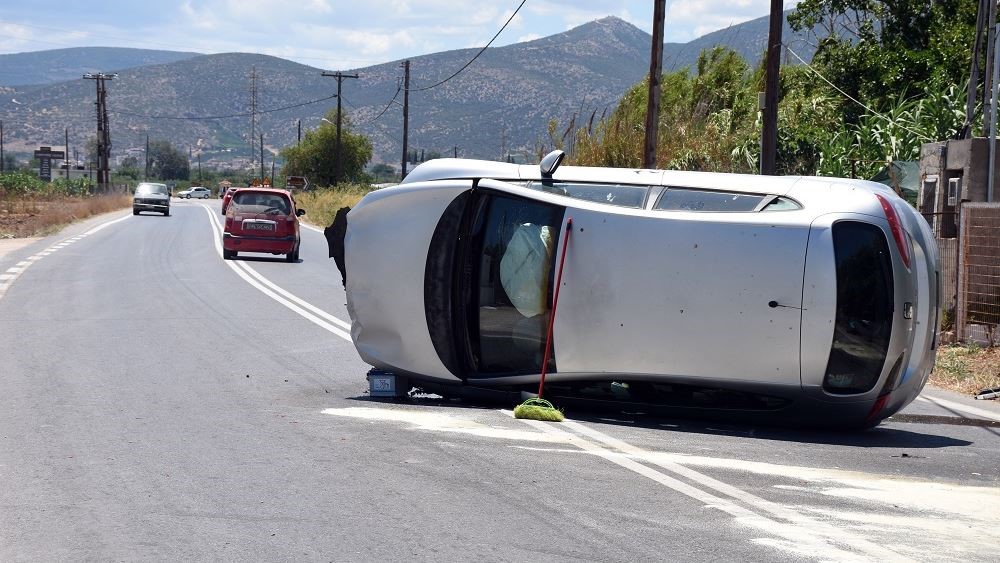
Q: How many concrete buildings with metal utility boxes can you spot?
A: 1